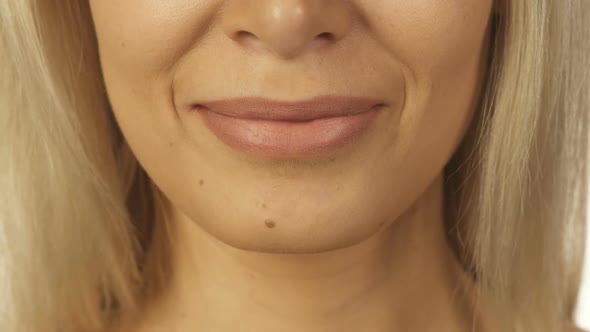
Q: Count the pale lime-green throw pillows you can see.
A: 0